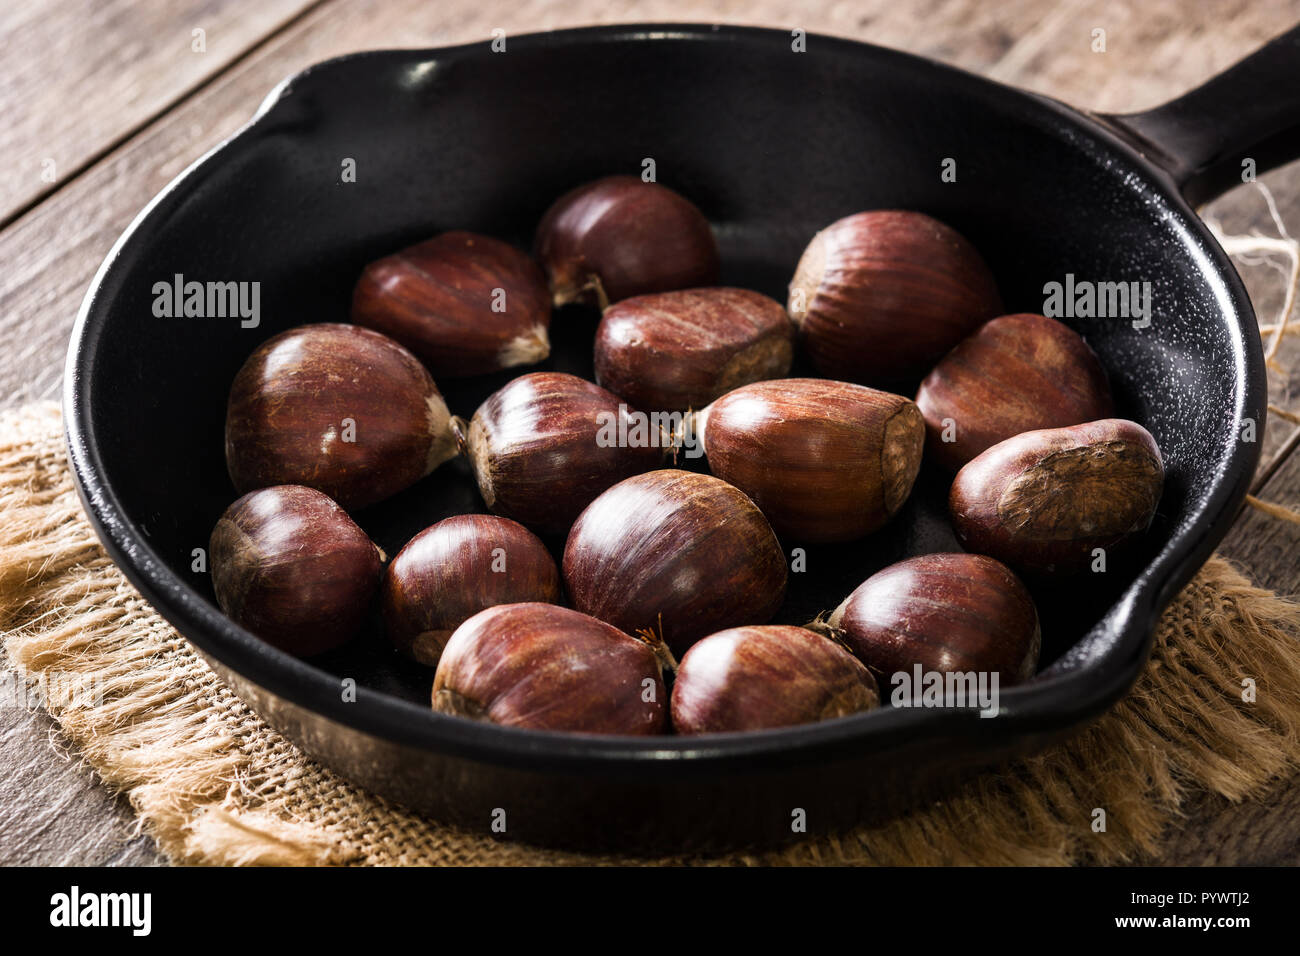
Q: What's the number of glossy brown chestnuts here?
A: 15